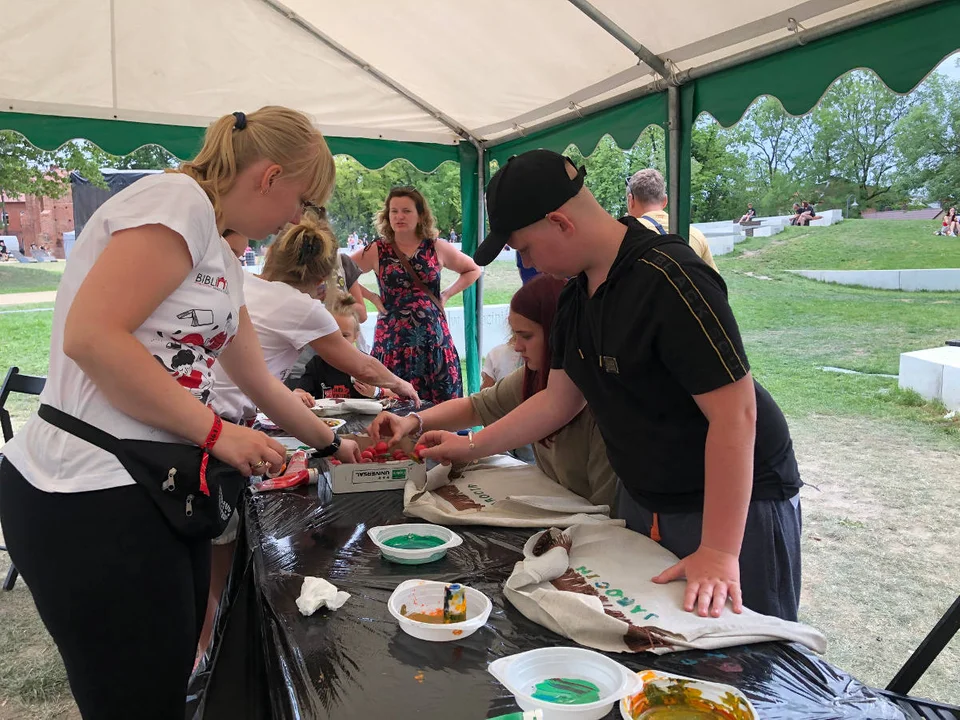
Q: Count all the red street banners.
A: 0